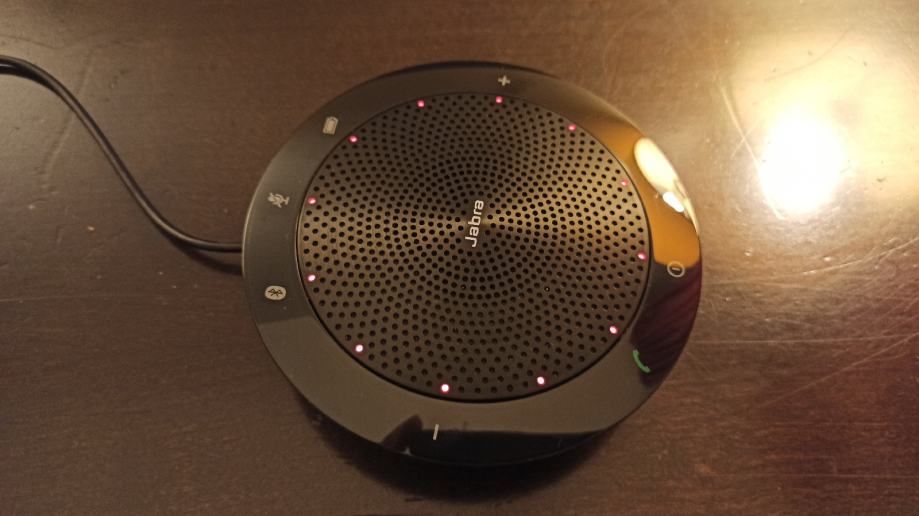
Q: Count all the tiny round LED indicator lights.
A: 12